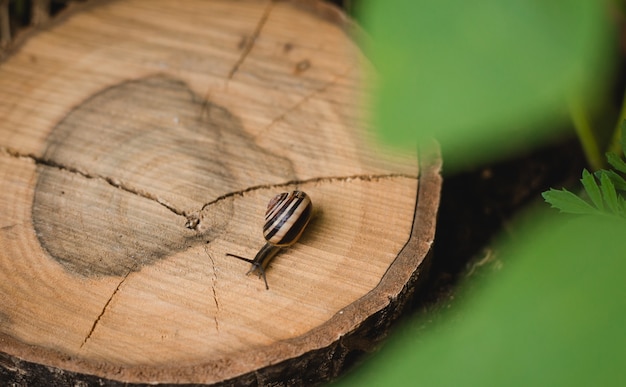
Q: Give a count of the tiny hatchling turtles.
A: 0